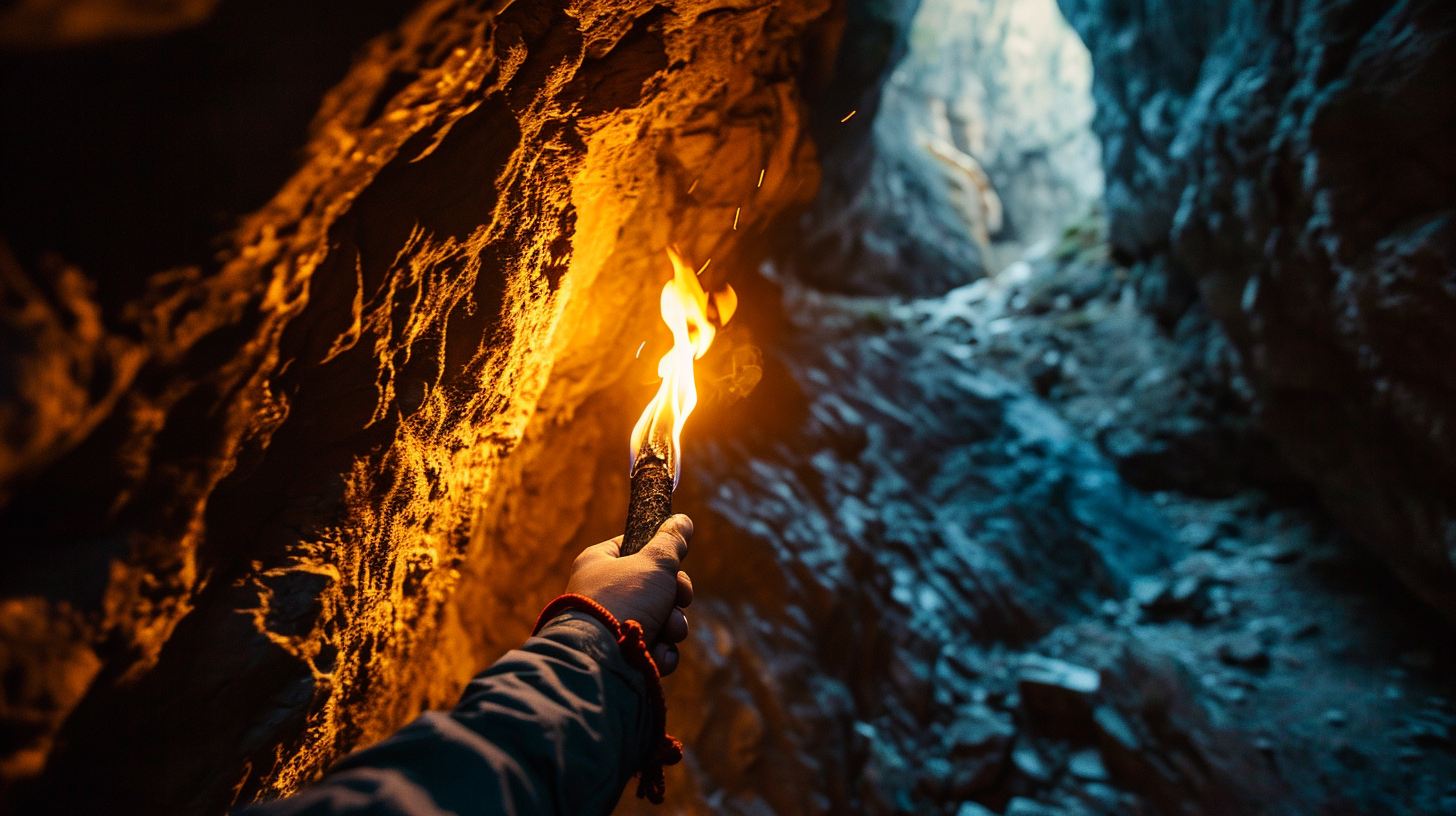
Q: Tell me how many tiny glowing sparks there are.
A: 6